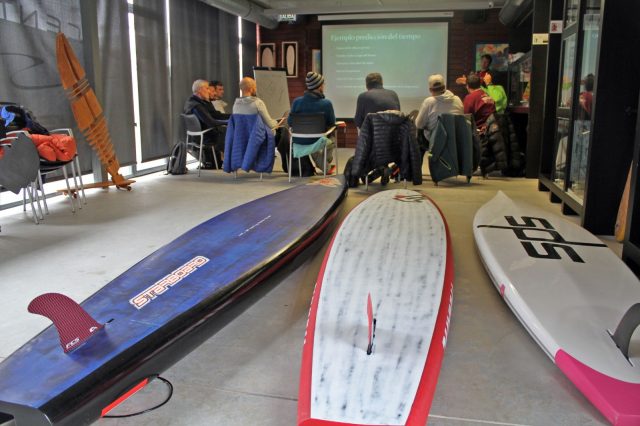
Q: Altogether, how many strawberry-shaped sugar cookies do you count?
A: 0